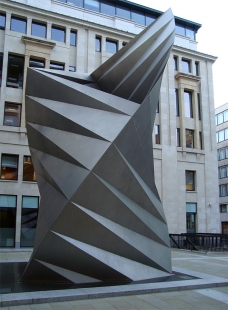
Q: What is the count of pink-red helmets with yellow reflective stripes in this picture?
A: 0